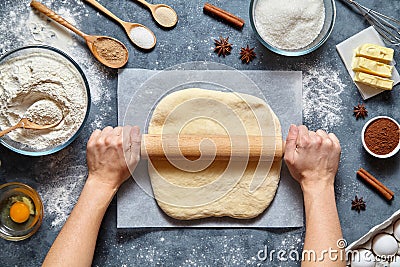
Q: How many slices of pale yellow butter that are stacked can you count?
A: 3